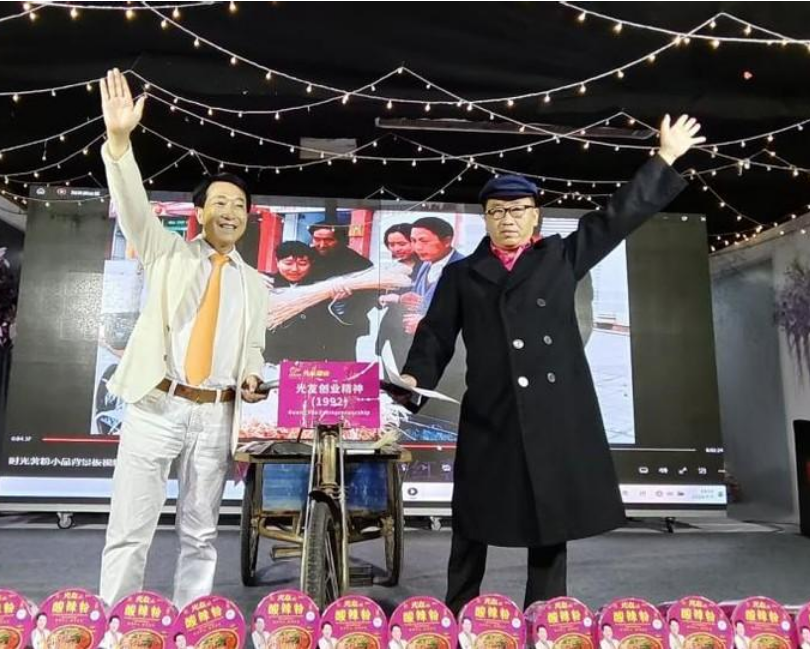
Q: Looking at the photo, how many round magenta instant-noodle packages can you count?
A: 13